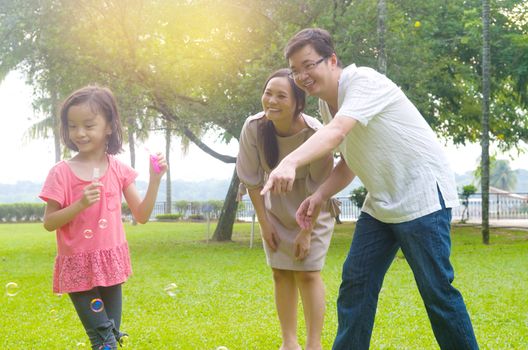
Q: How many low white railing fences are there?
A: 1